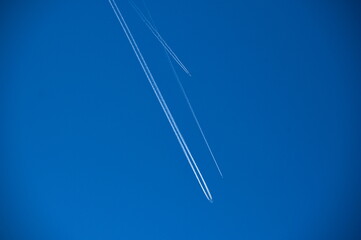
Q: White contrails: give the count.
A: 3